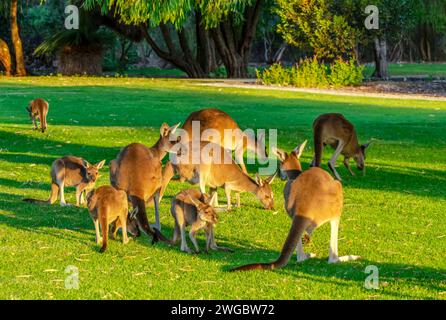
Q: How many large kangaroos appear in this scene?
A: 5